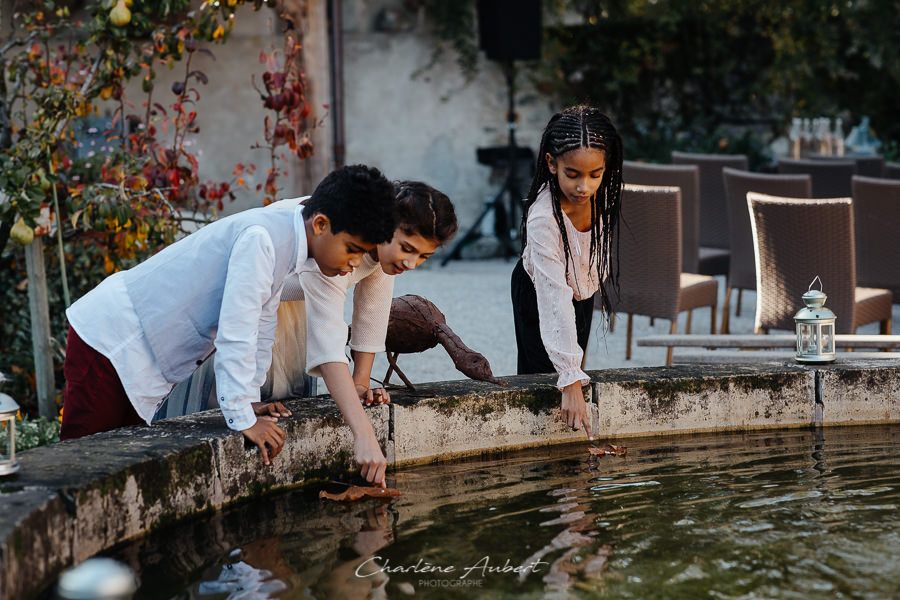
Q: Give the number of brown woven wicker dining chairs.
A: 9